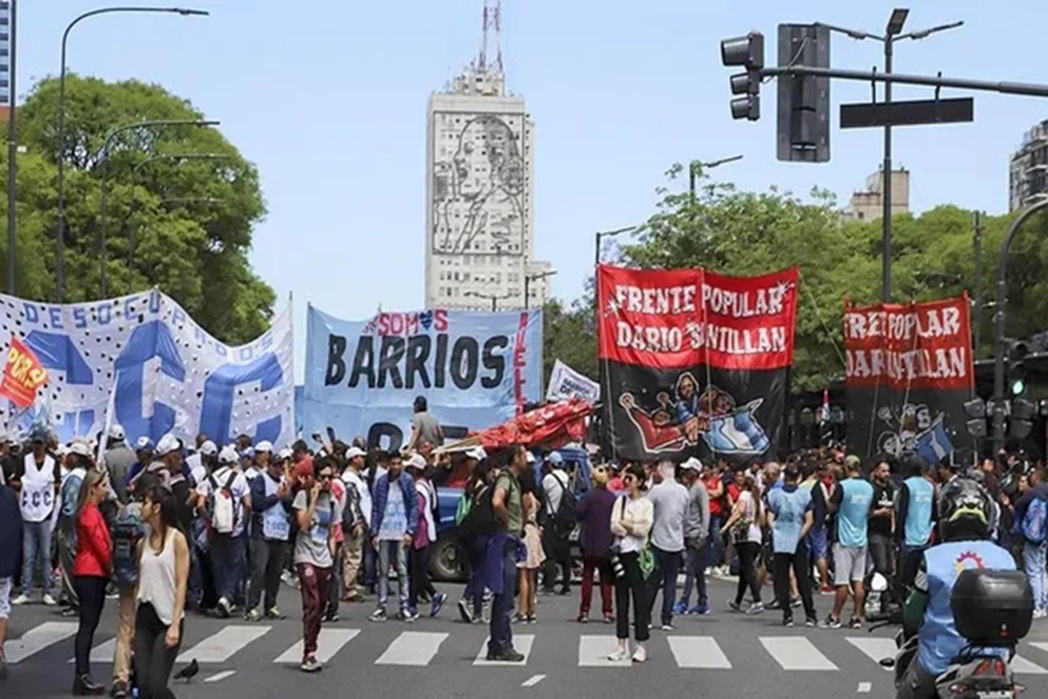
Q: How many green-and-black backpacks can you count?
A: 1